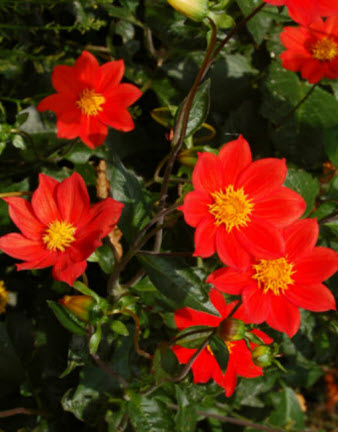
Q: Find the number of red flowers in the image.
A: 7